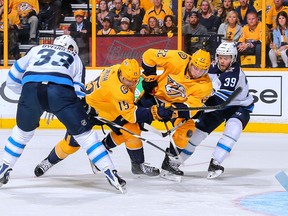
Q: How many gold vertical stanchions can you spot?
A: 4